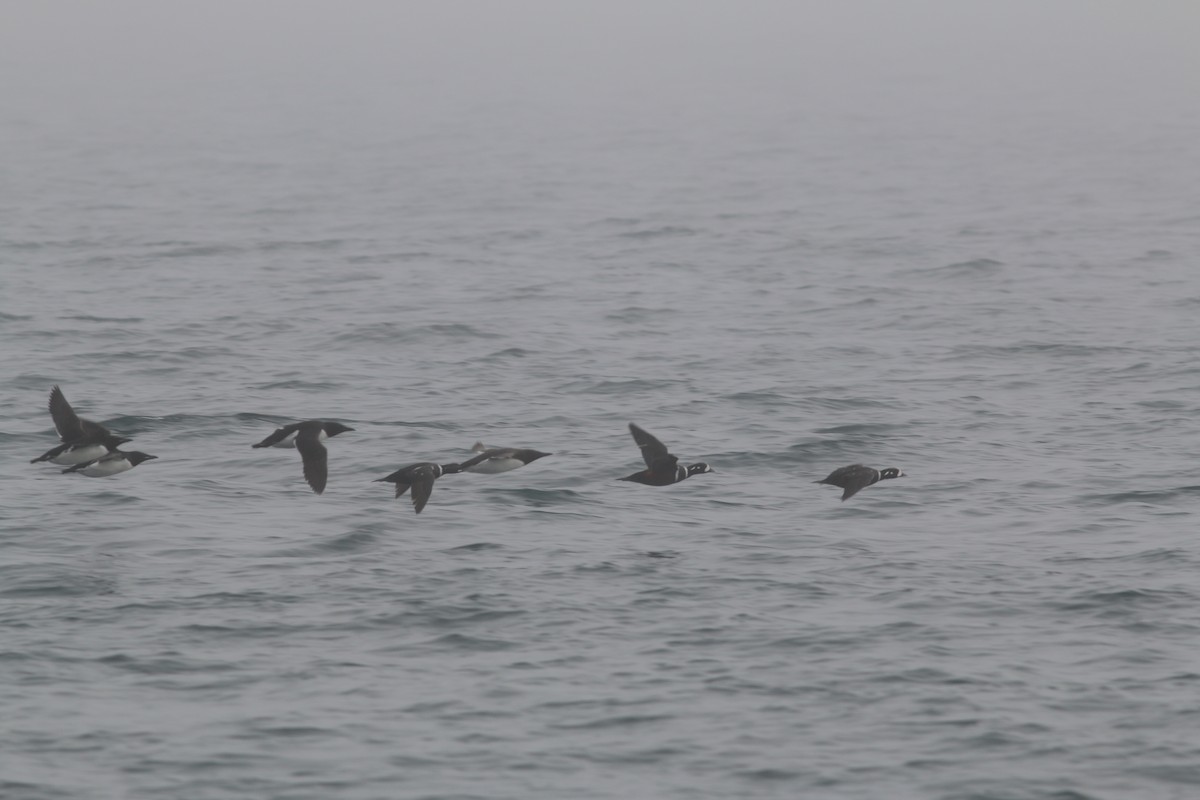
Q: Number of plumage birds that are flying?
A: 7